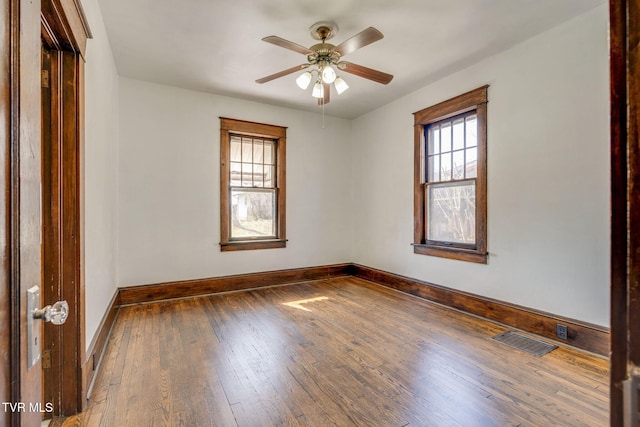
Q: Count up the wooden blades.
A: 5